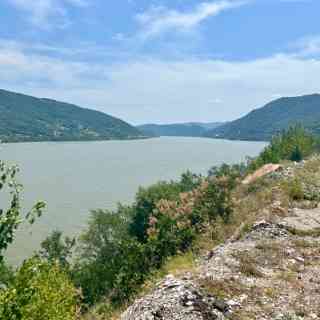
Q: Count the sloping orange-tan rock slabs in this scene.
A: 1